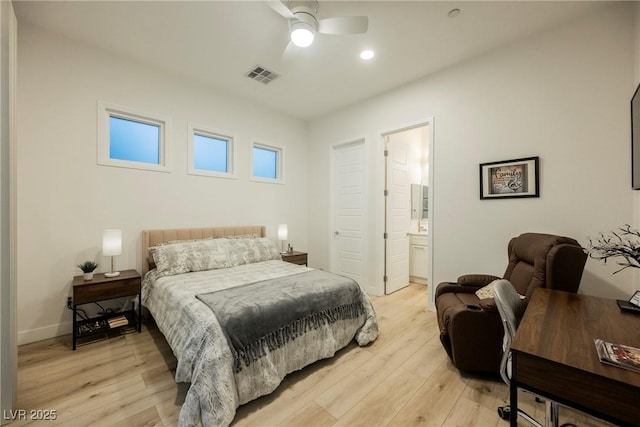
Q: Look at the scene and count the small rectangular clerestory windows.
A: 3